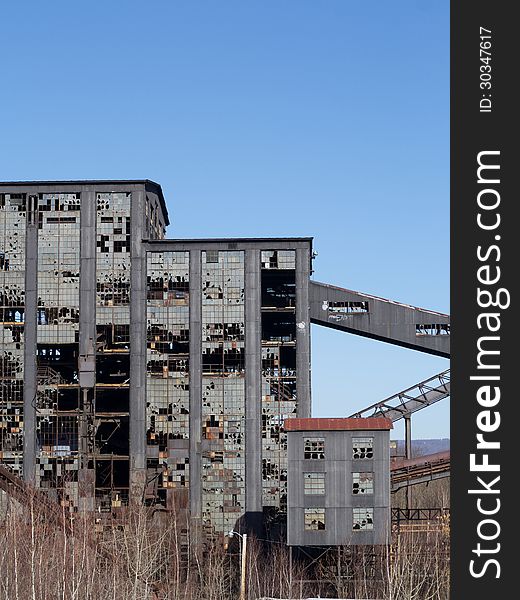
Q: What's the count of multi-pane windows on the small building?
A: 6